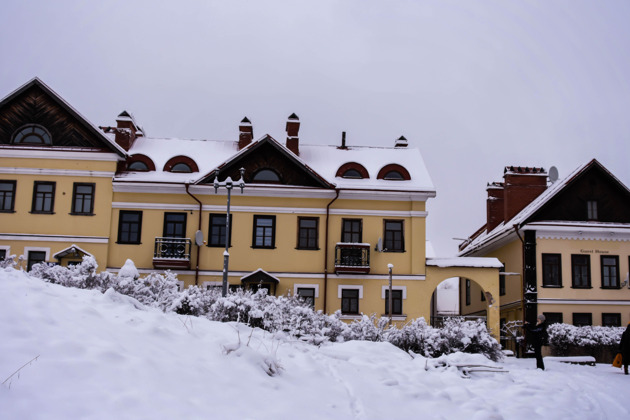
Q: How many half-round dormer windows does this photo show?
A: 4